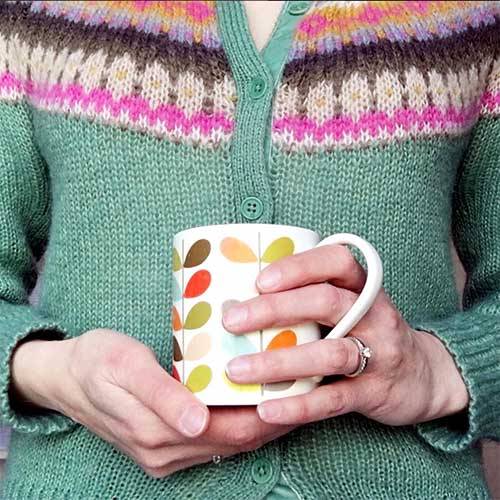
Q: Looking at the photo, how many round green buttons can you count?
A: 4